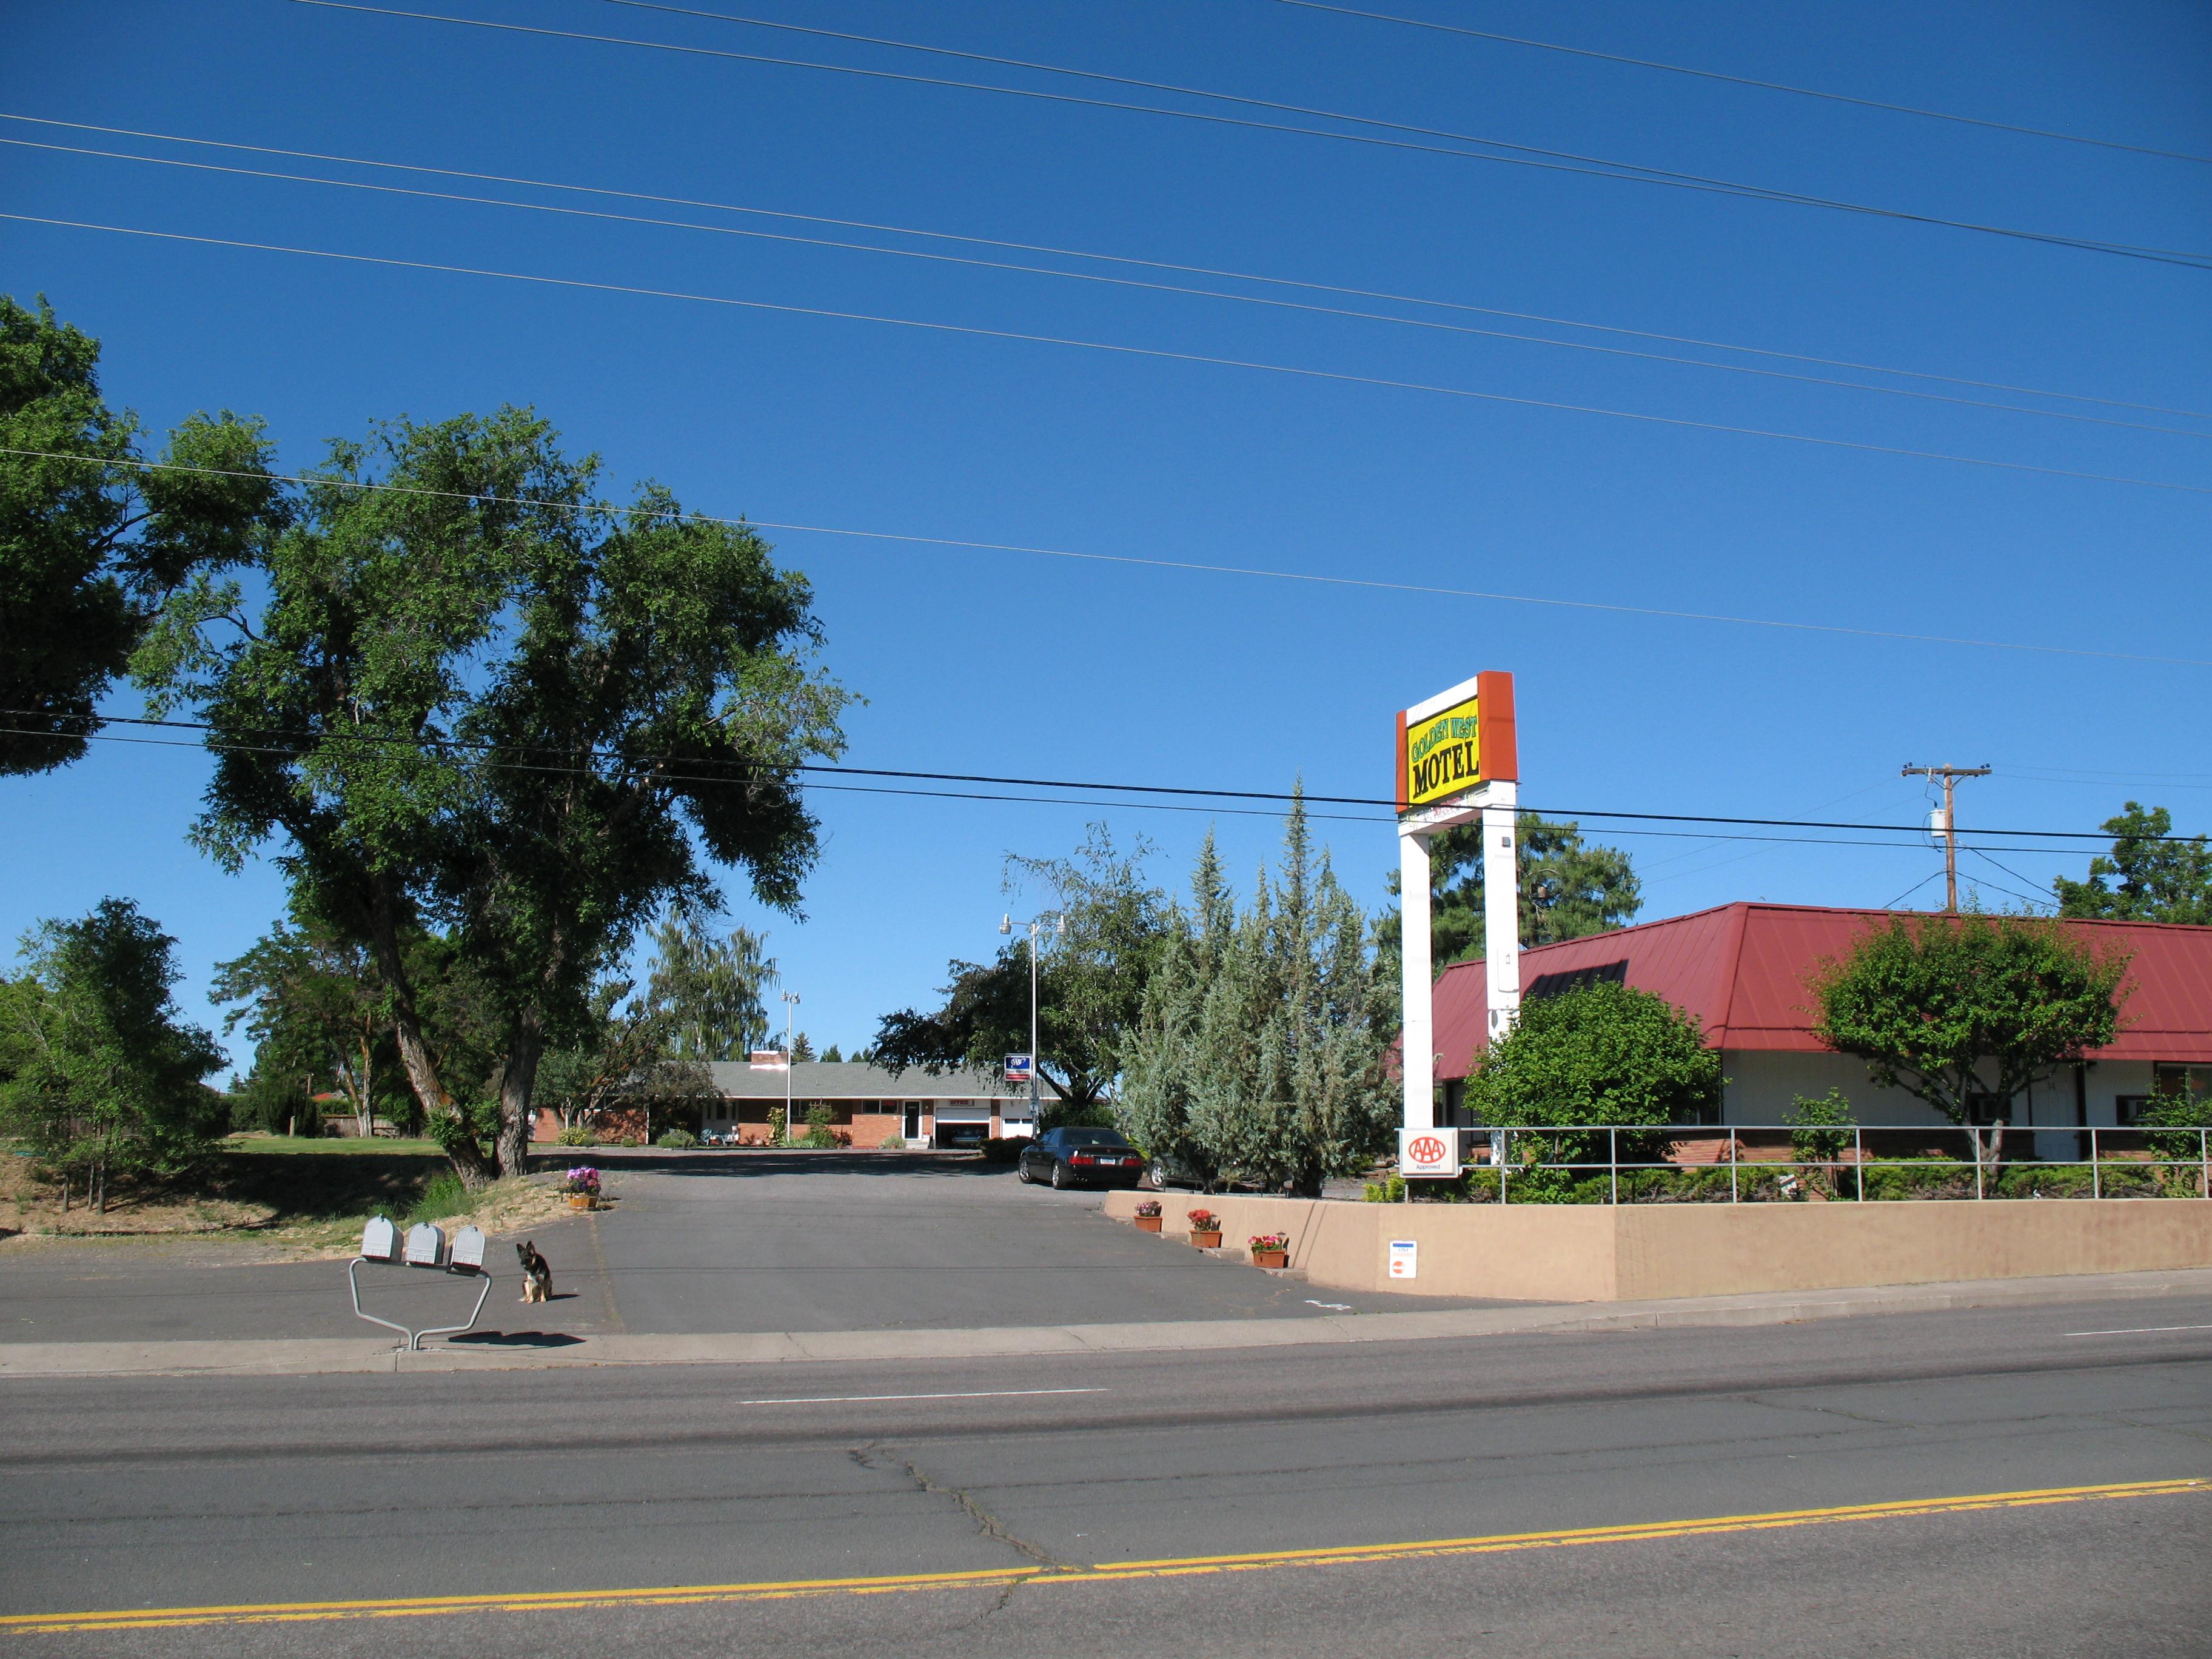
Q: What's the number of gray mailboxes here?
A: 3